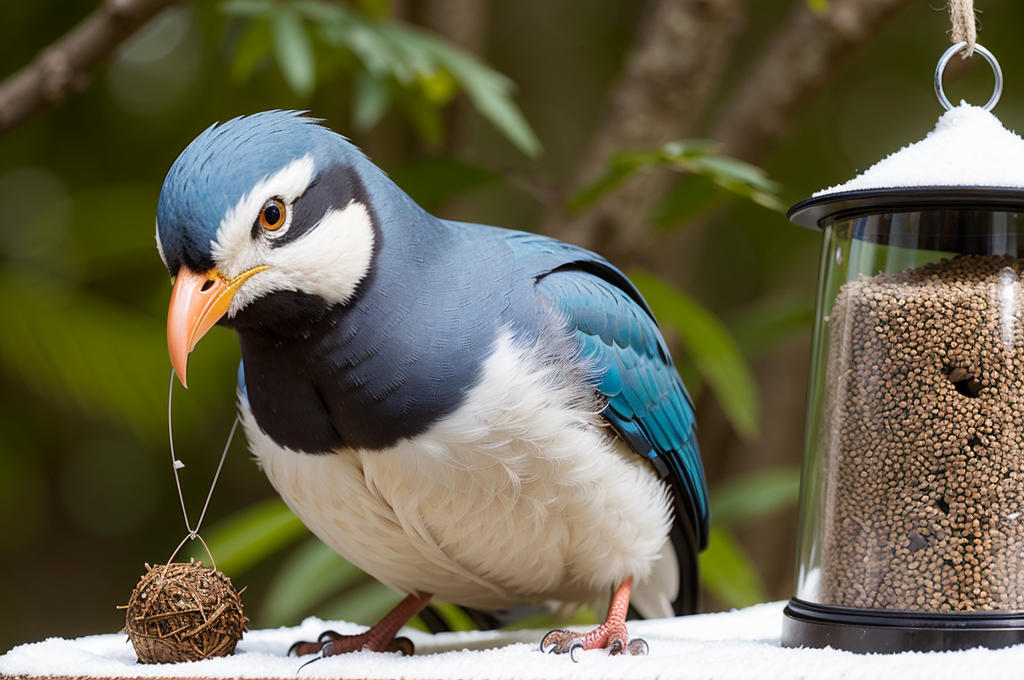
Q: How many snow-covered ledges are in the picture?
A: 1